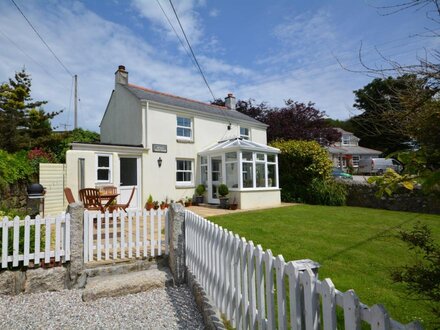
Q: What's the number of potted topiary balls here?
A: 2